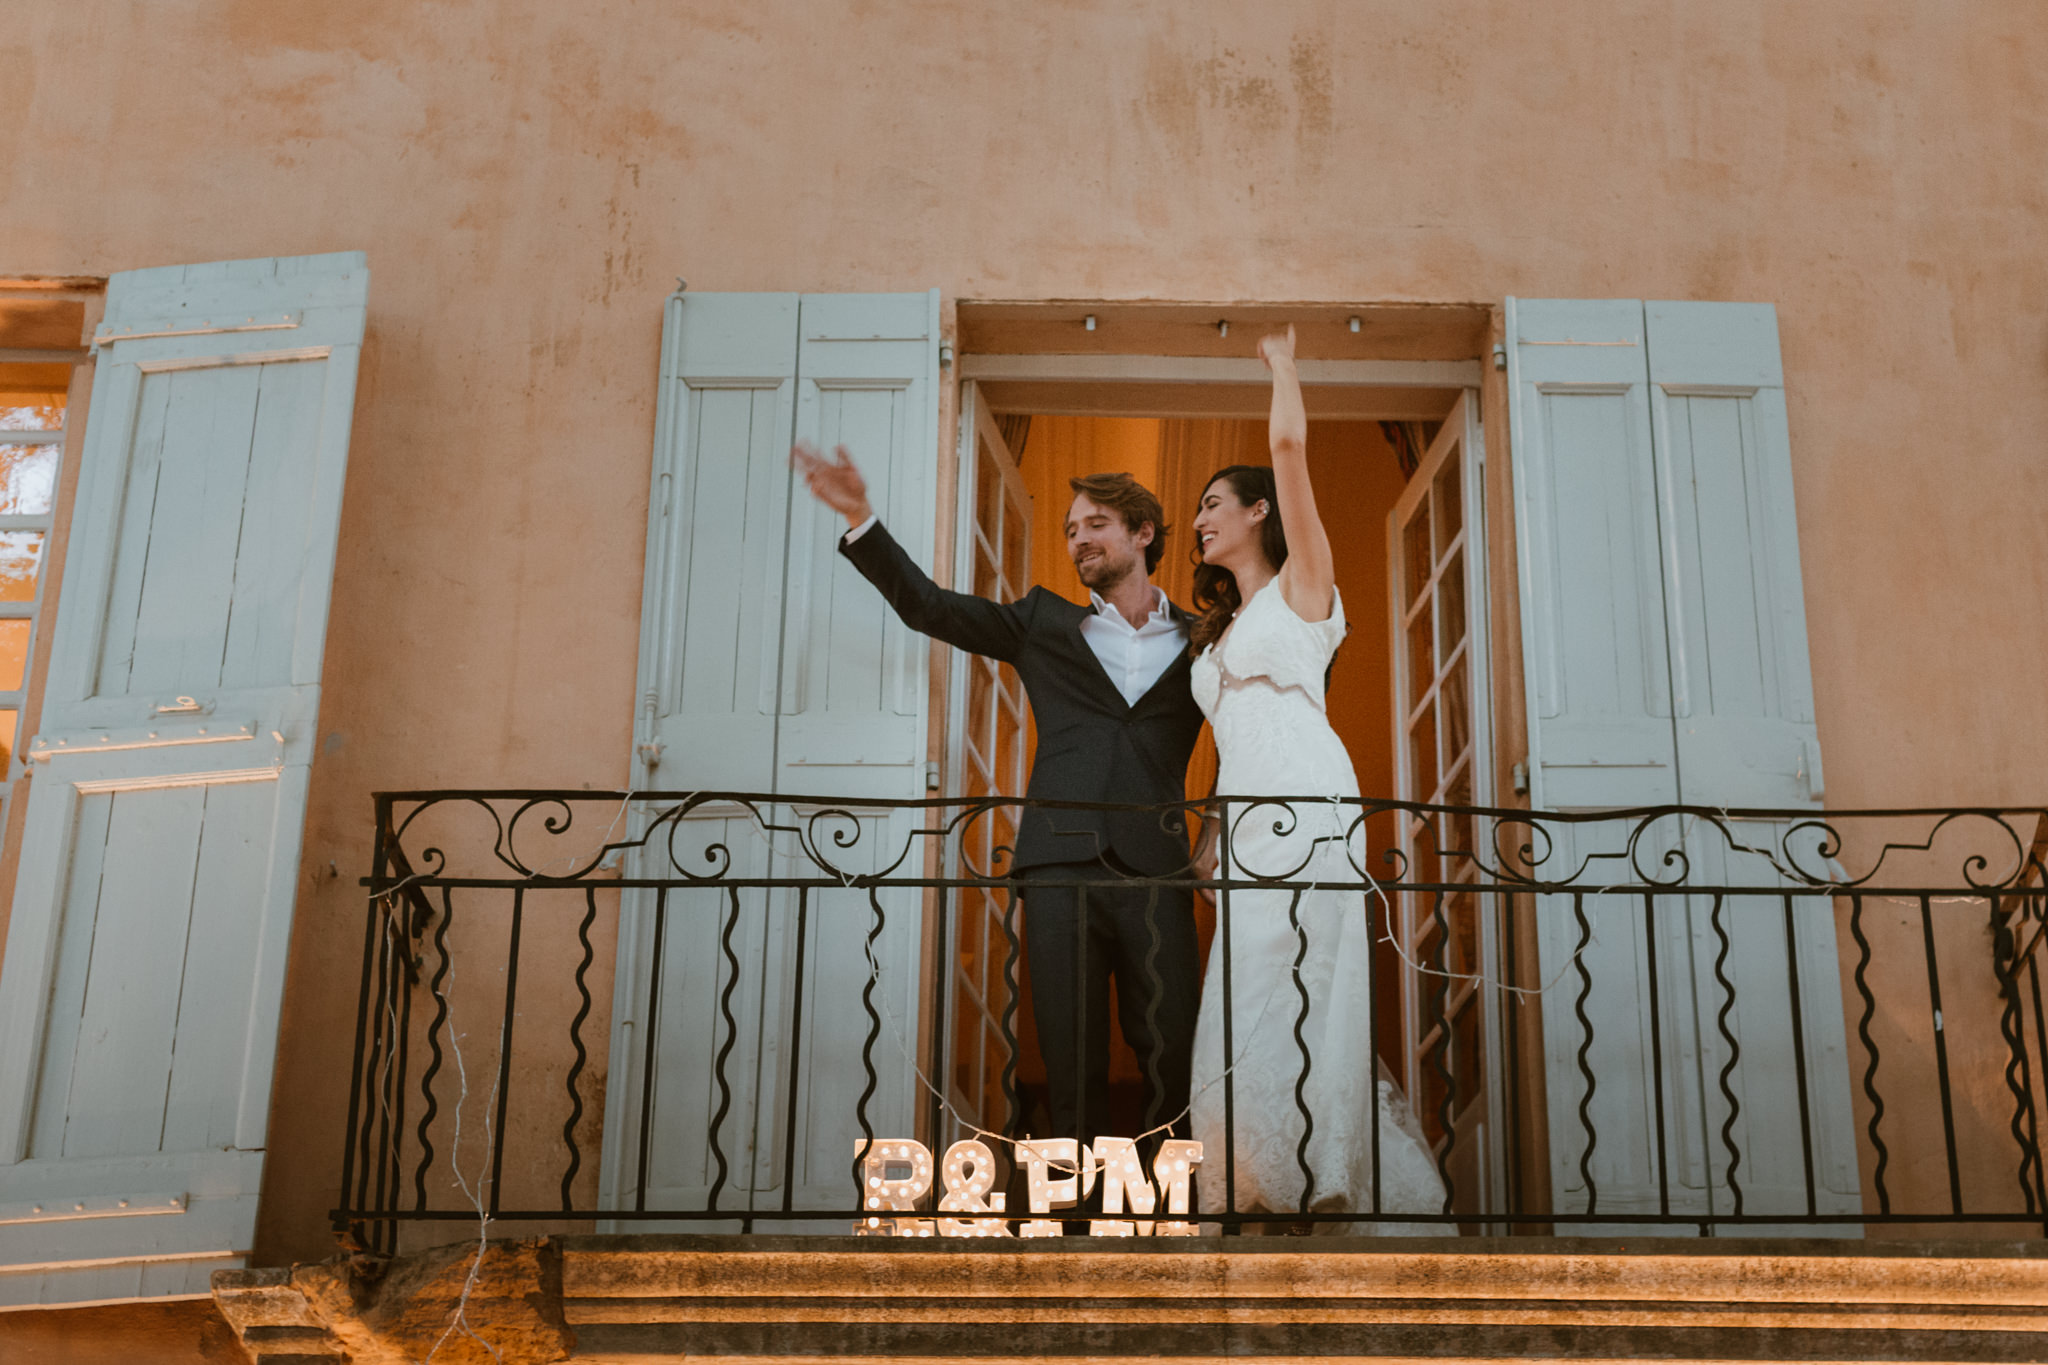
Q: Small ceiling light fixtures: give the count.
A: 3